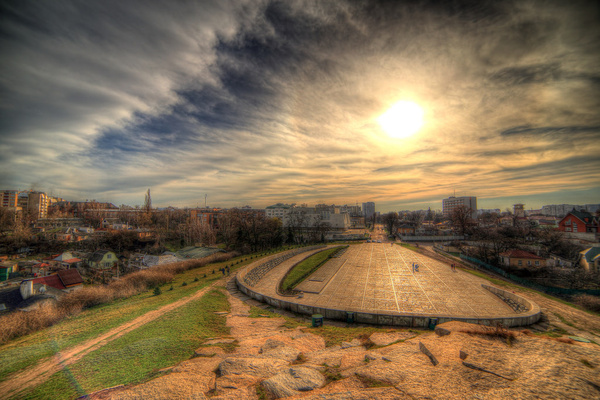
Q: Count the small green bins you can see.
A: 3